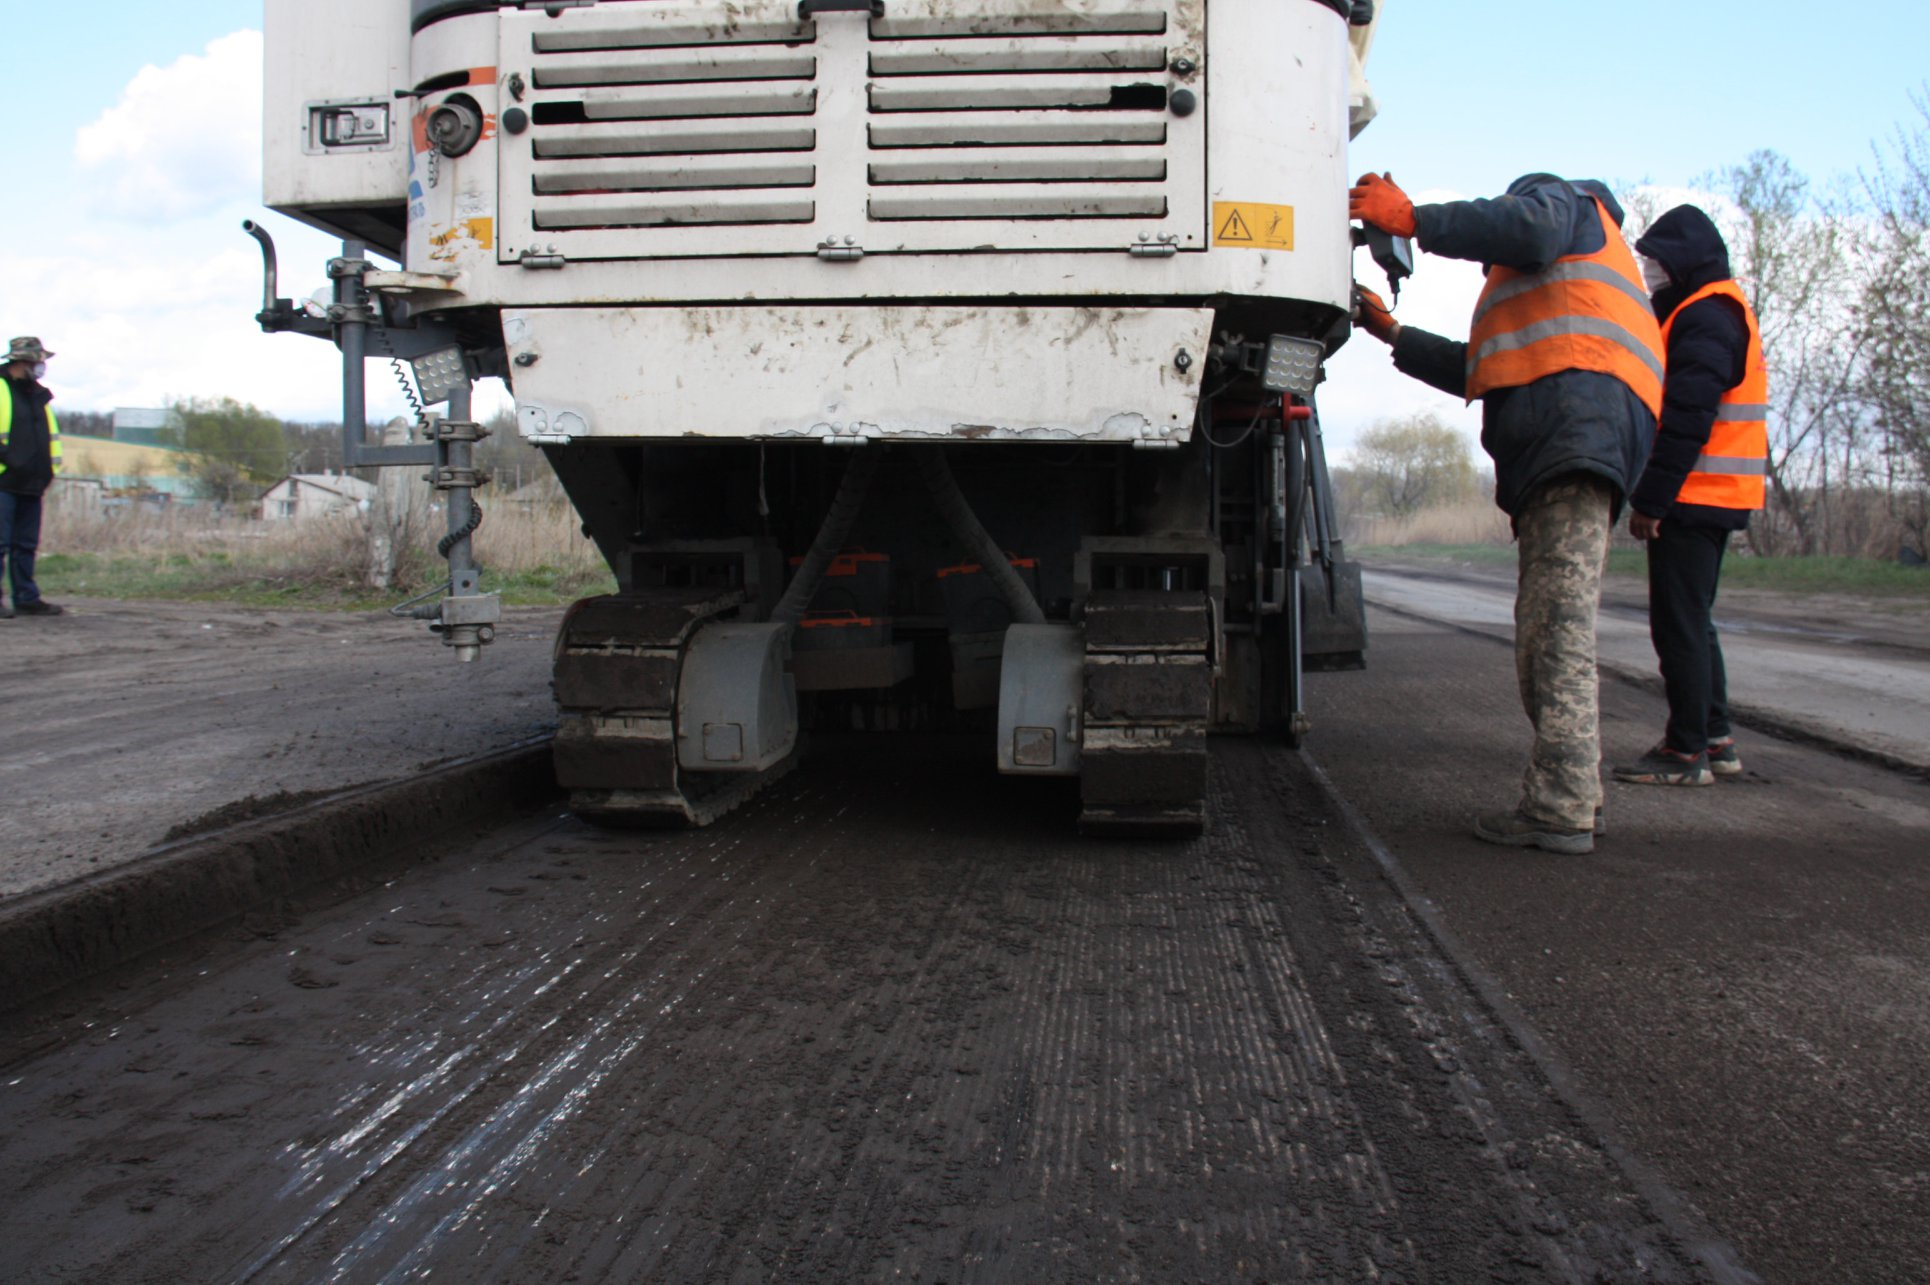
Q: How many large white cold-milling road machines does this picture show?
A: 1